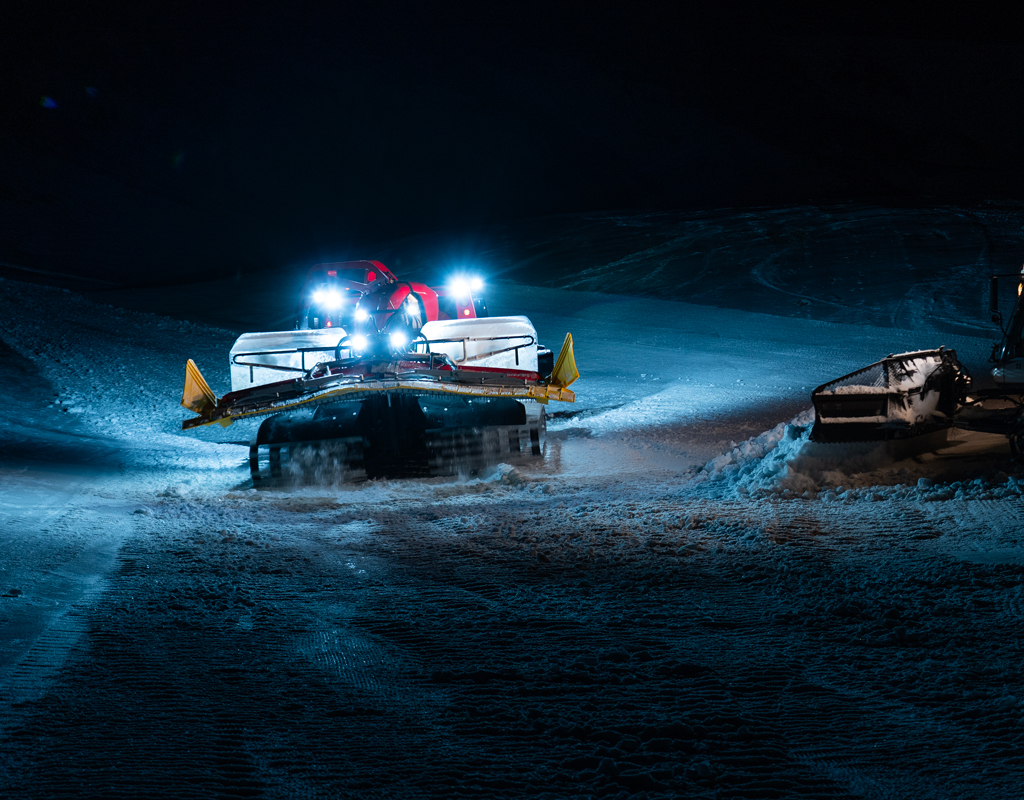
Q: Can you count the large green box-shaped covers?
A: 0